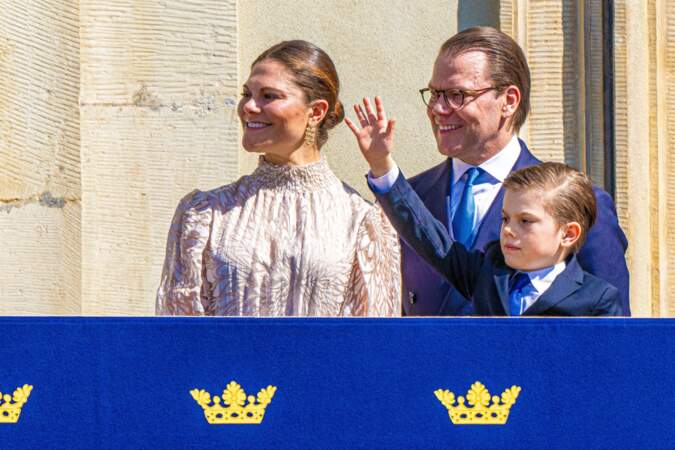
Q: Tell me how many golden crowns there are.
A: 3